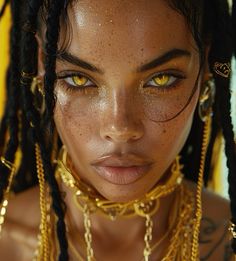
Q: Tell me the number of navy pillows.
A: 0